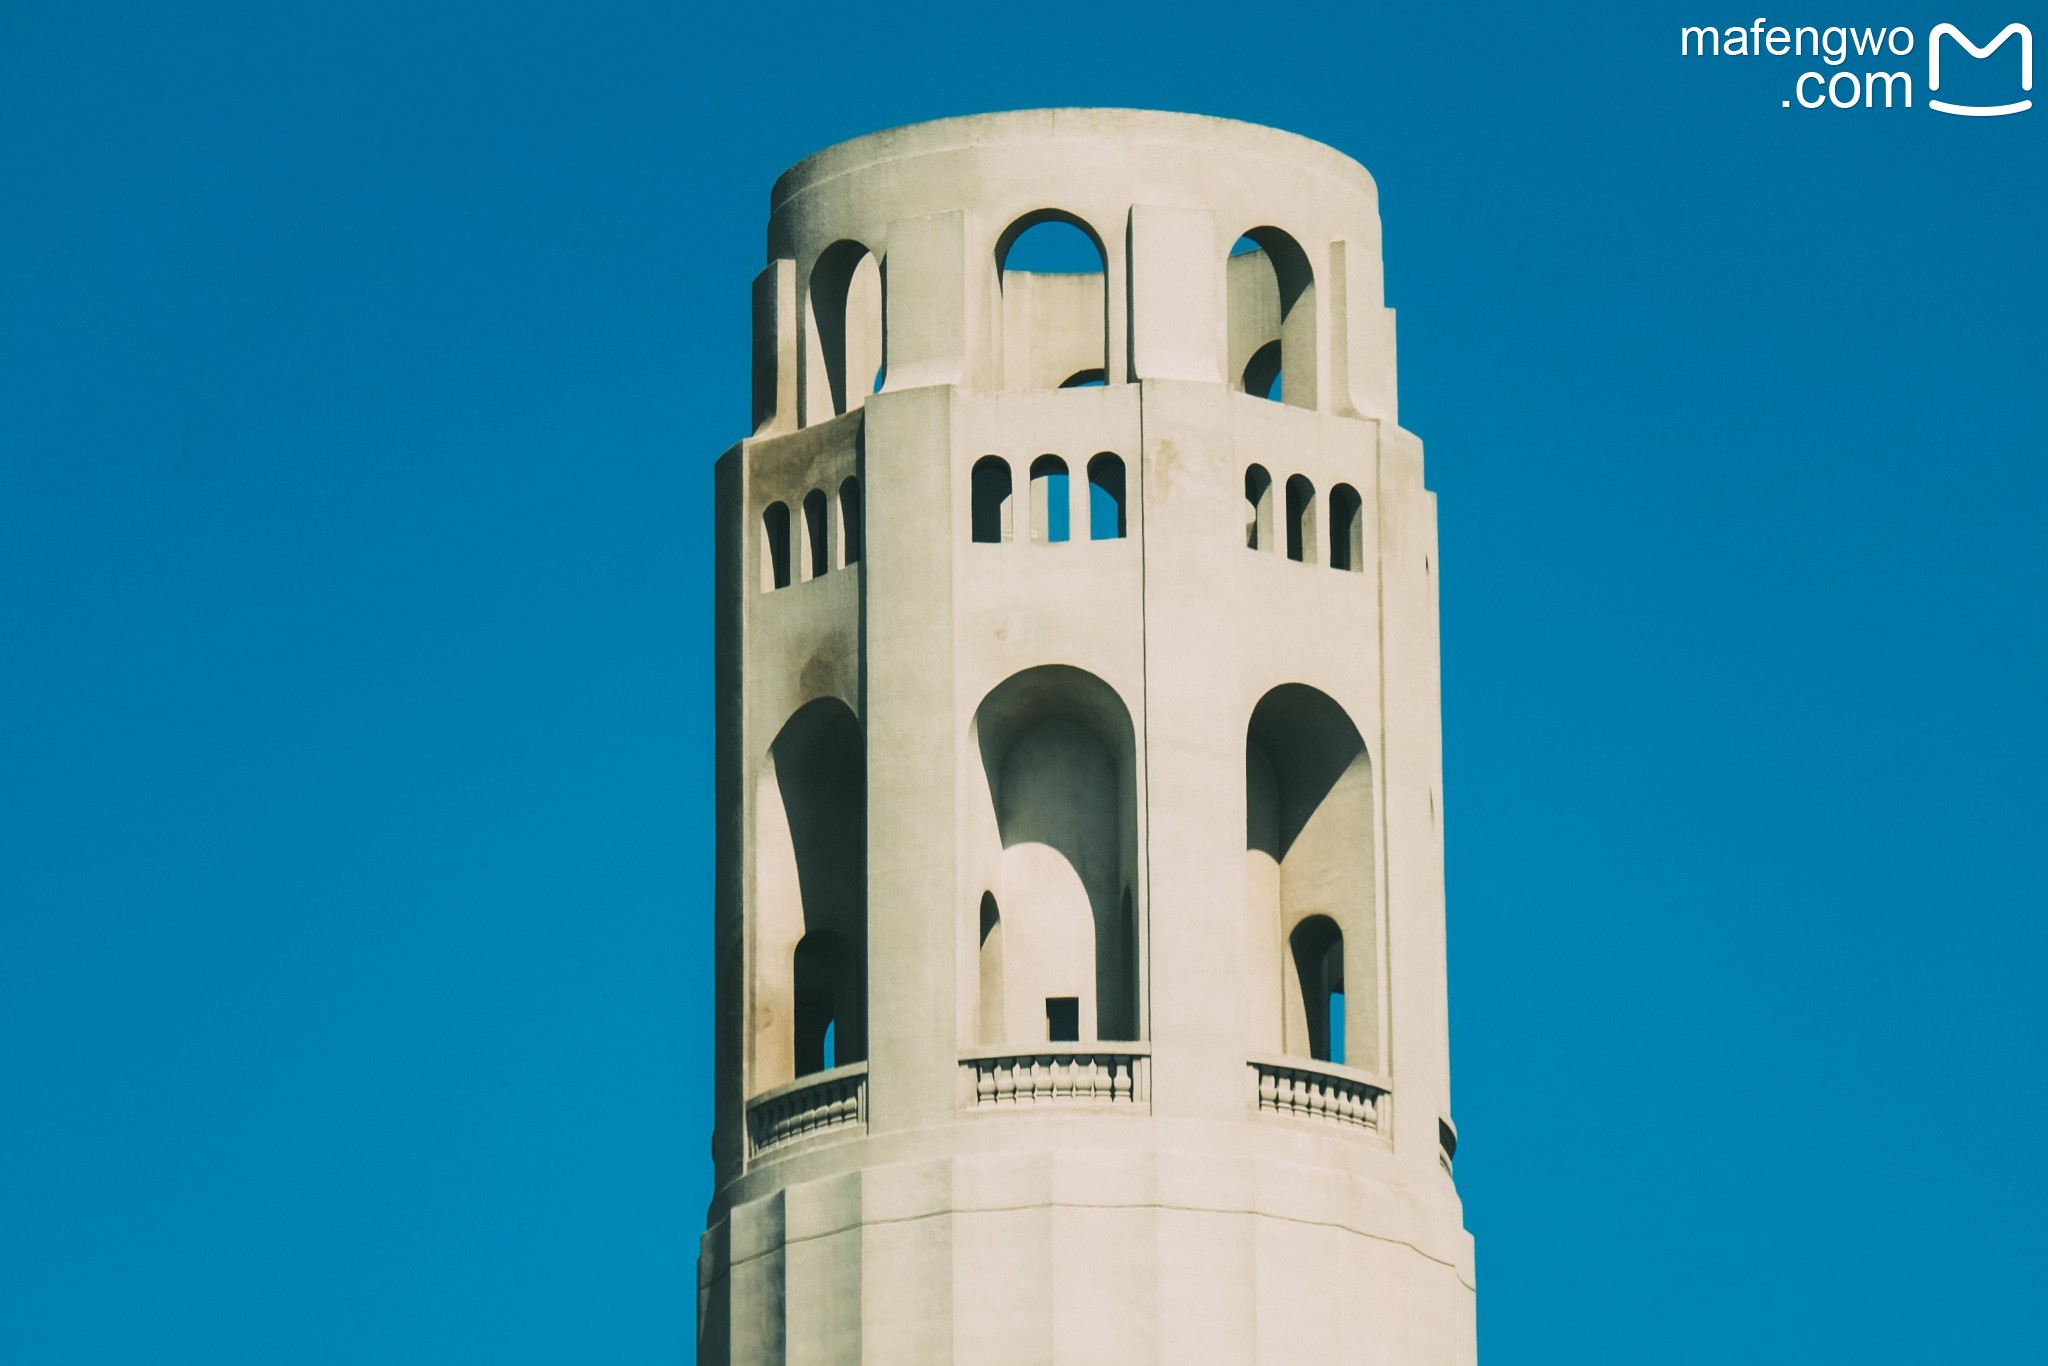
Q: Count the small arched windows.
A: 9